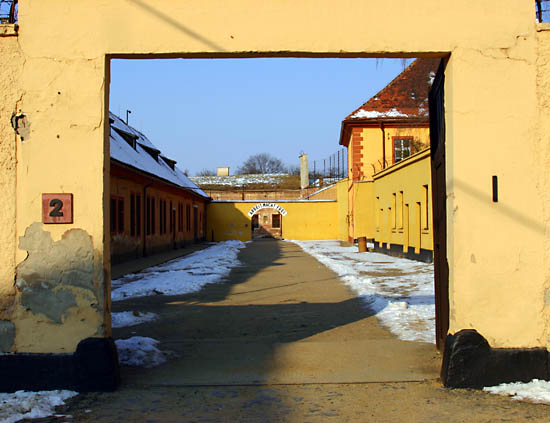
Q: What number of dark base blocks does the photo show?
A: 2